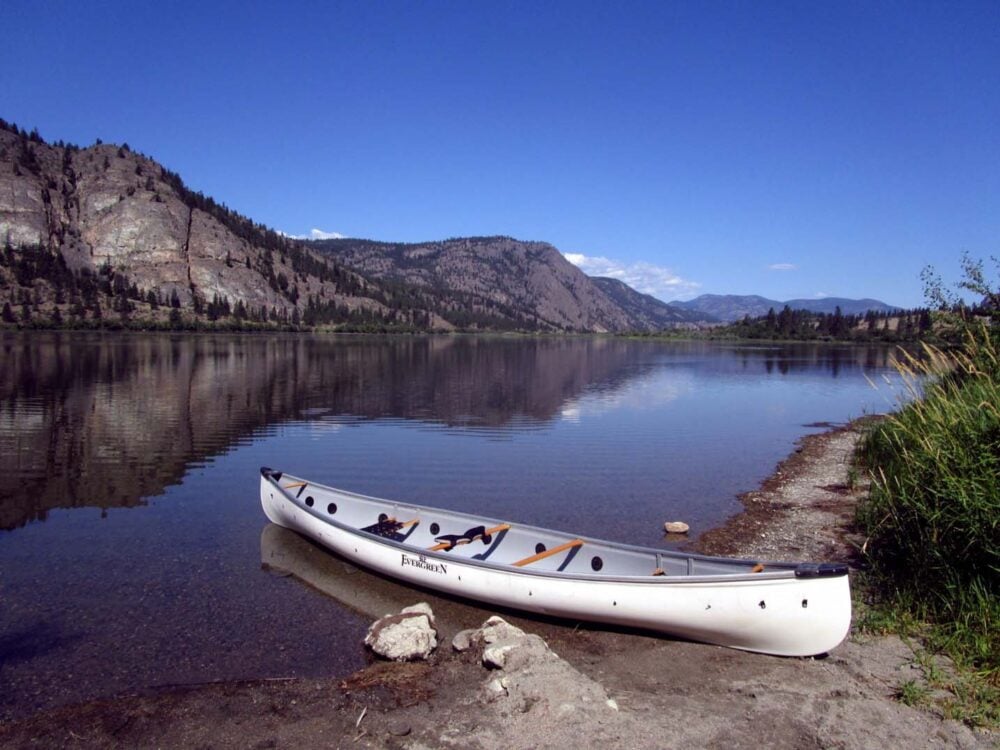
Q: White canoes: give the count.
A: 1